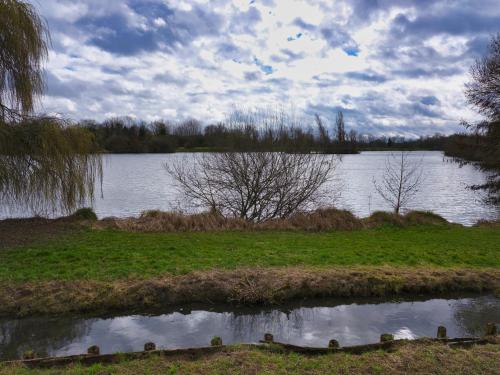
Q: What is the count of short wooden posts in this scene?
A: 9